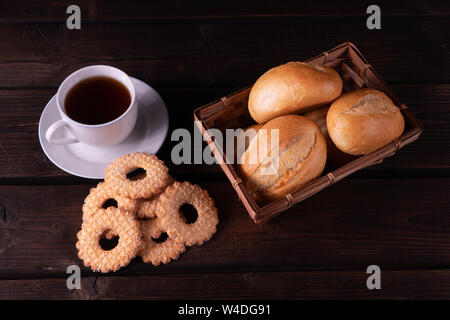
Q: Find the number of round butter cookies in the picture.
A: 6